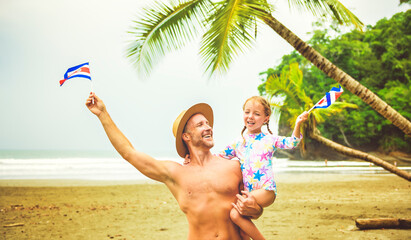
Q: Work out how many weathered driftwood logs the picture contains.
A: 1